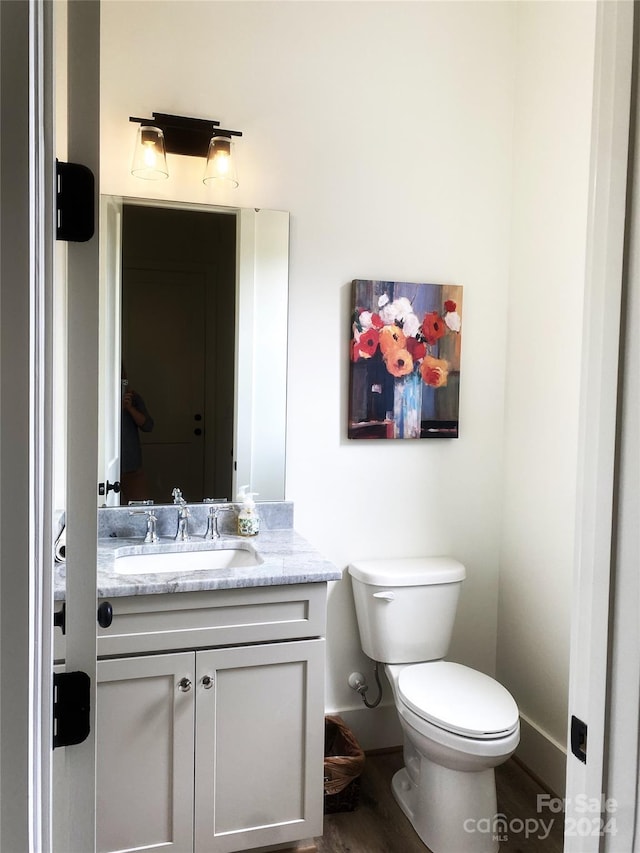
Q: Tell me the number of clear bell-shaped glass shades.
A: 2